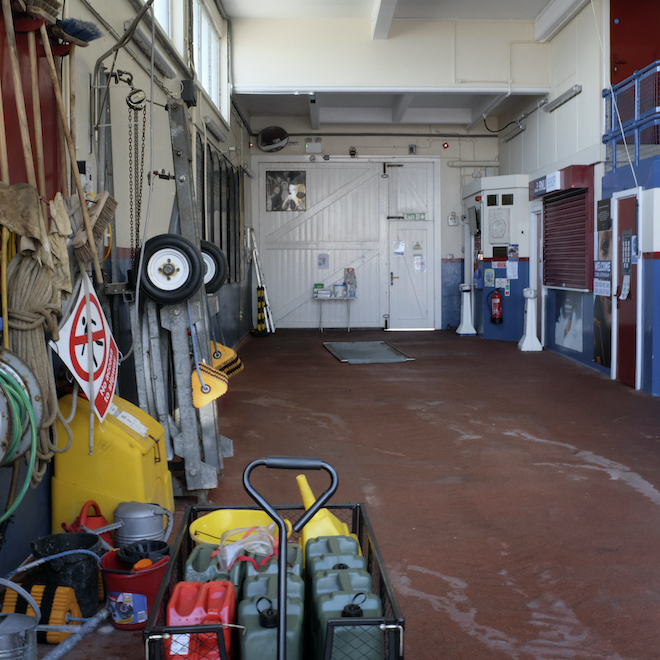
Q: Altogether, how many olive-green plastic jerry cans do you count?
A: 8